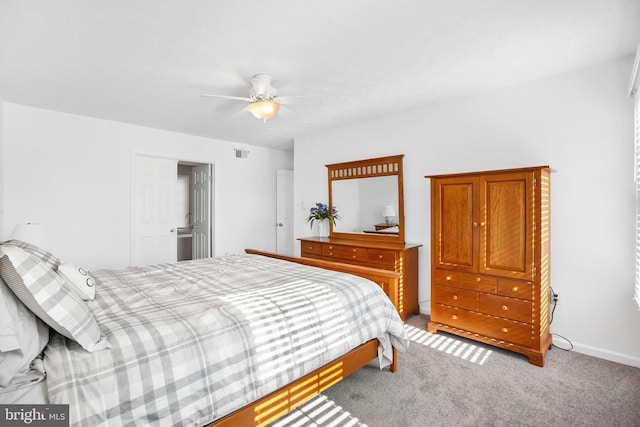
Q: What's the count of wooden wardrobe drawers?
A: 6